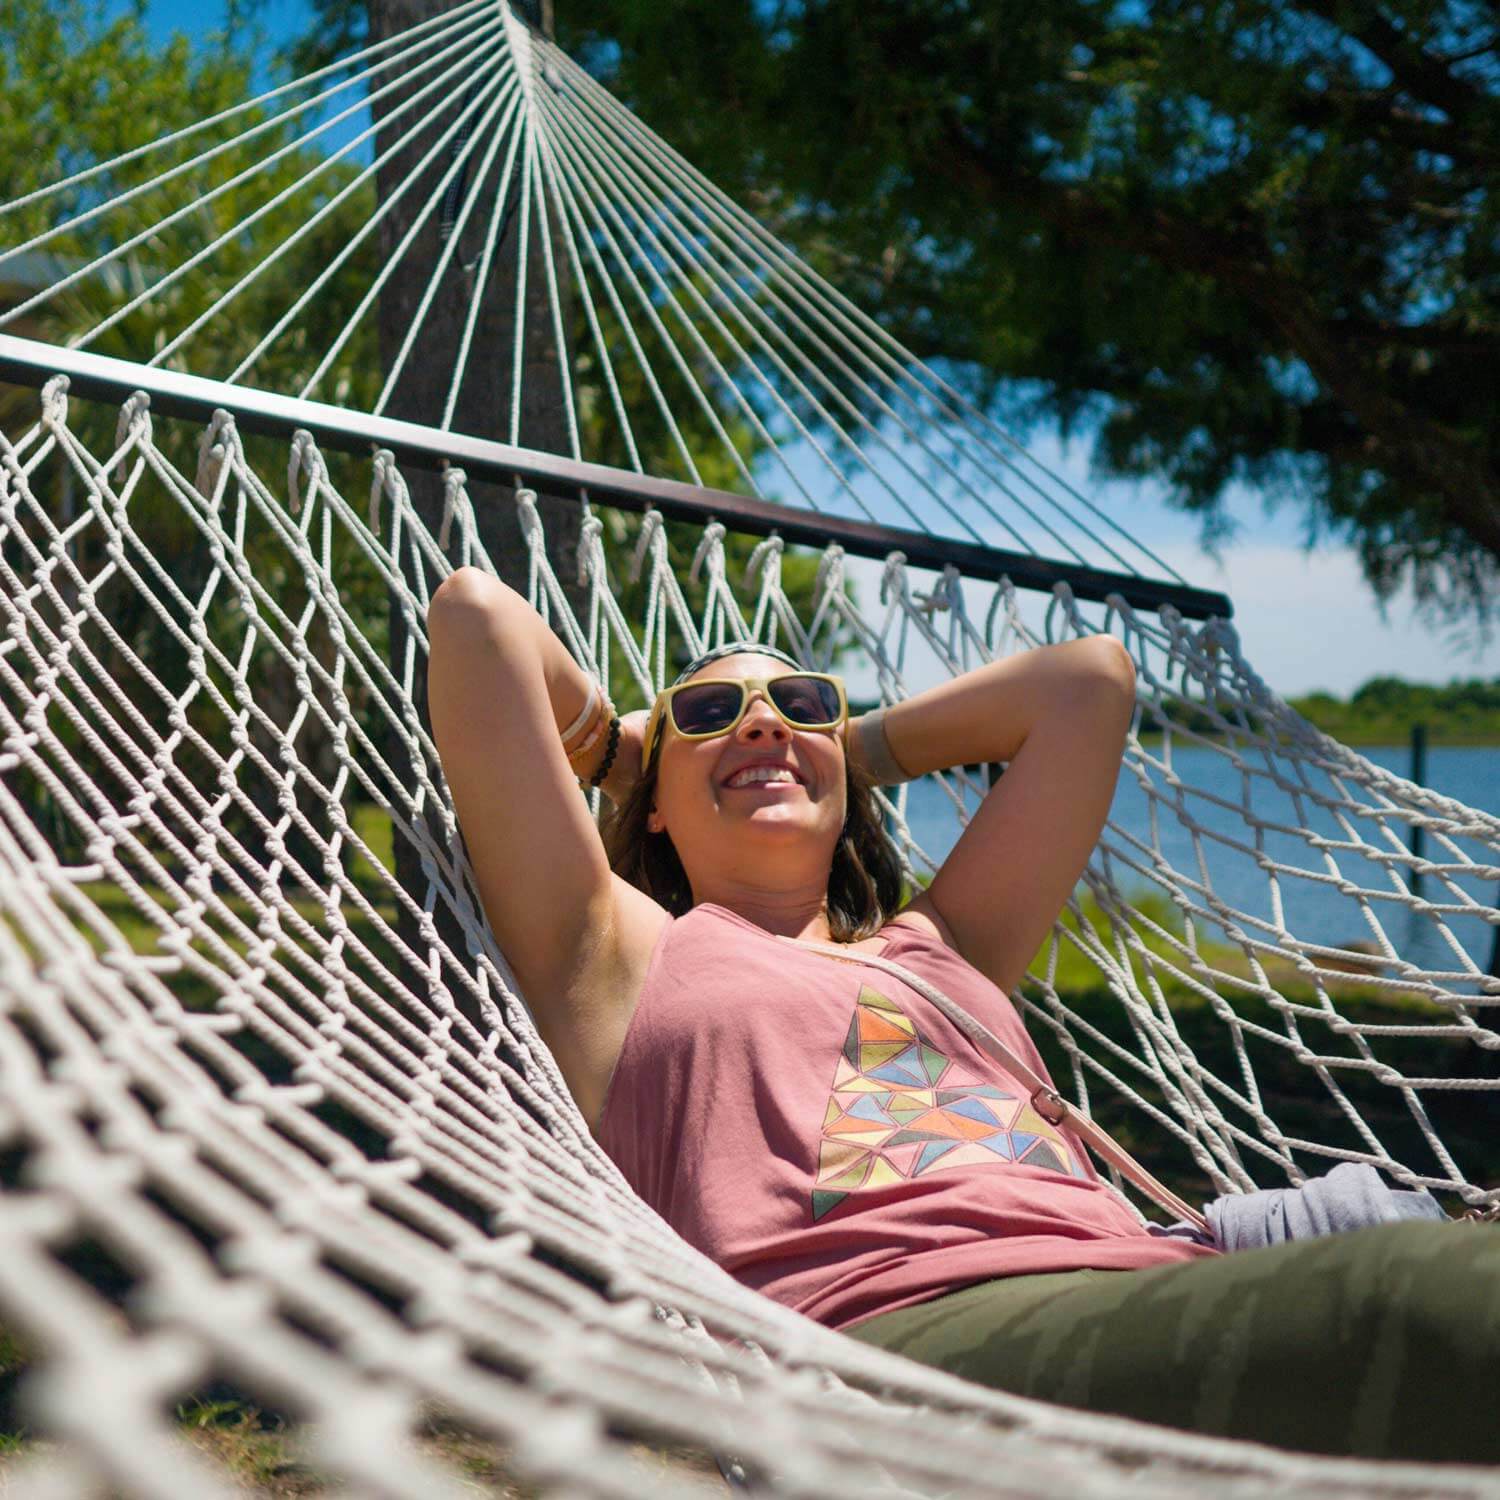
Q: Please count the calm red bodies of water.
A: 0